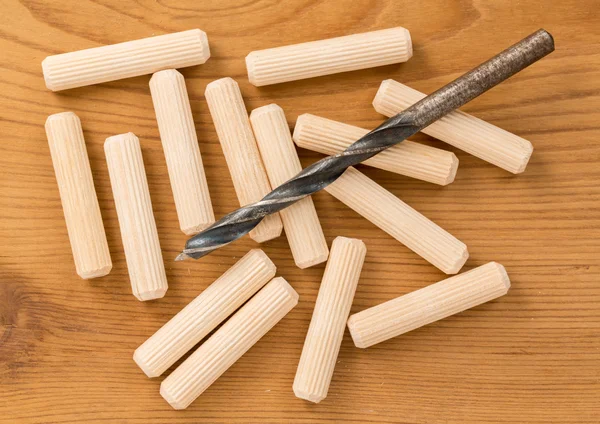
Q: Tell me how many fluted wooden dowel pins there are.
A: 14